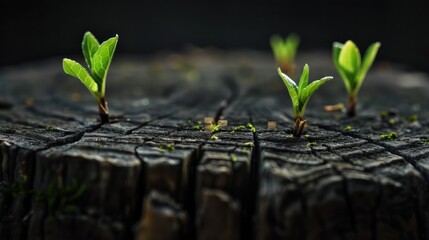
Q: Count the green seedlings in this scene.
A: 4